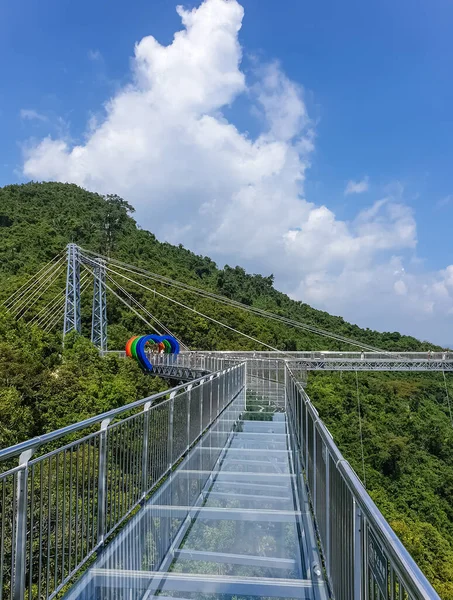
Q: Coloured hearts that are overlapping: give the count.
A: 3